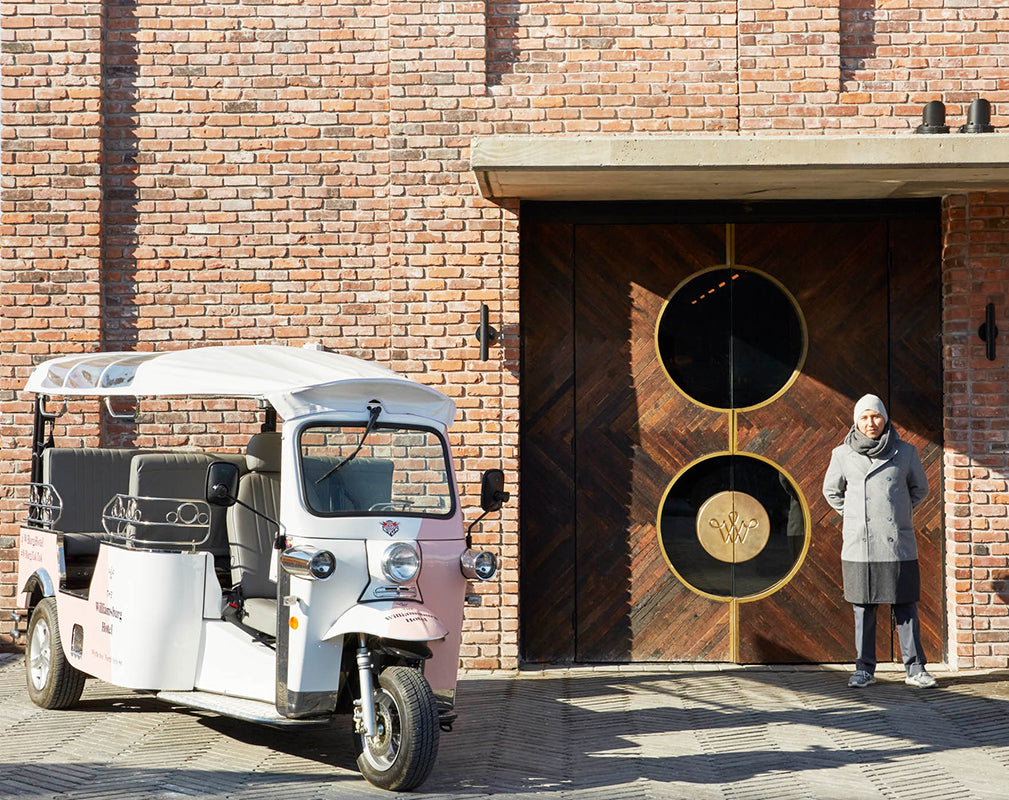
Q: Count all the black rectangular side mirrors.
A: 2